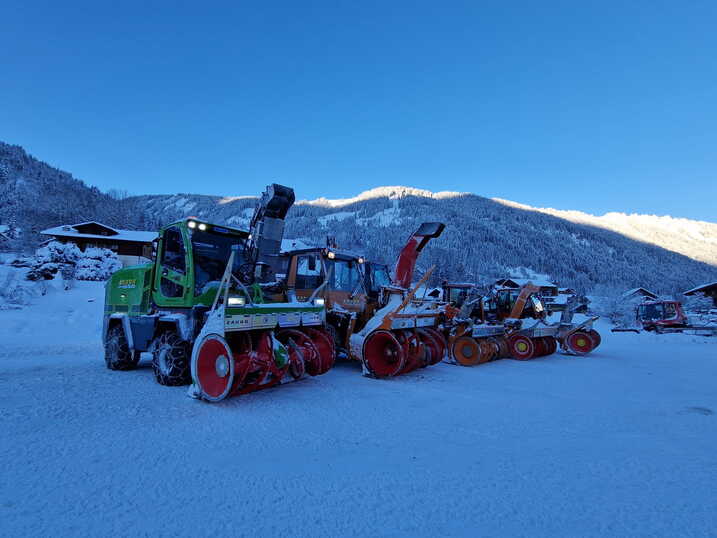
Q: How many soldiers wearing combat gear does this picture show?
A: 0